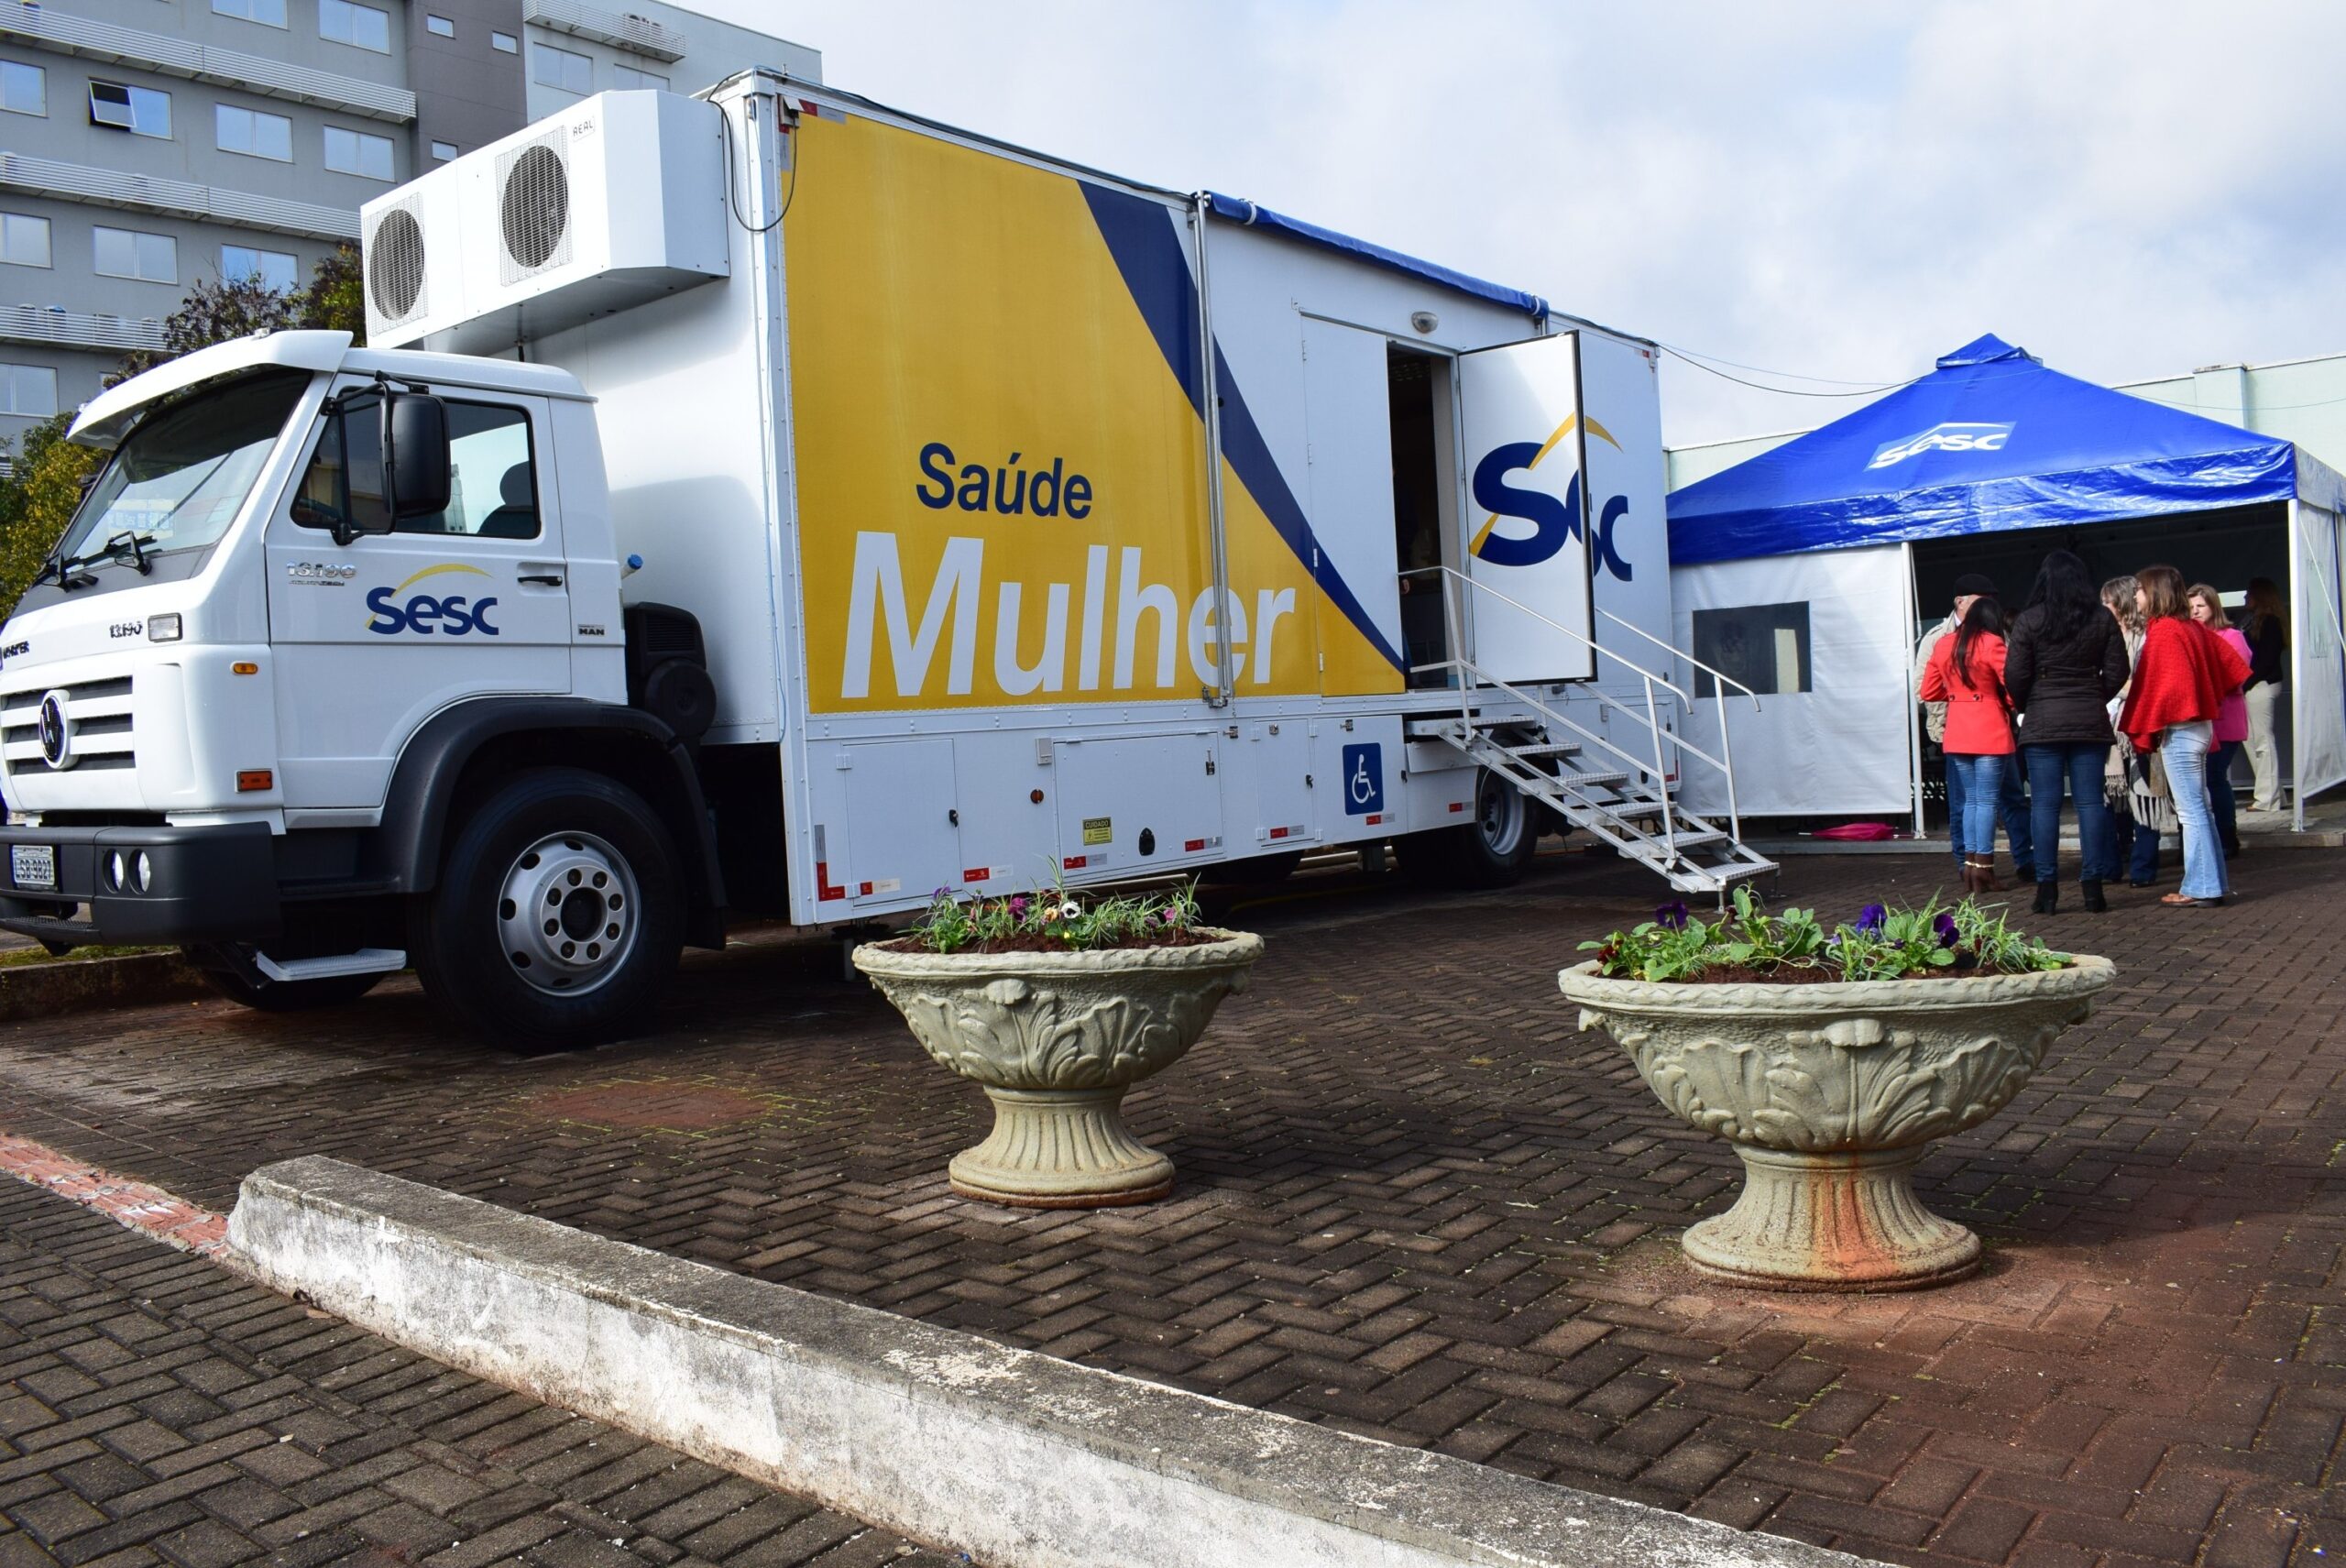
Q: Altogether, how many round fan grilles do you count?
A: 2